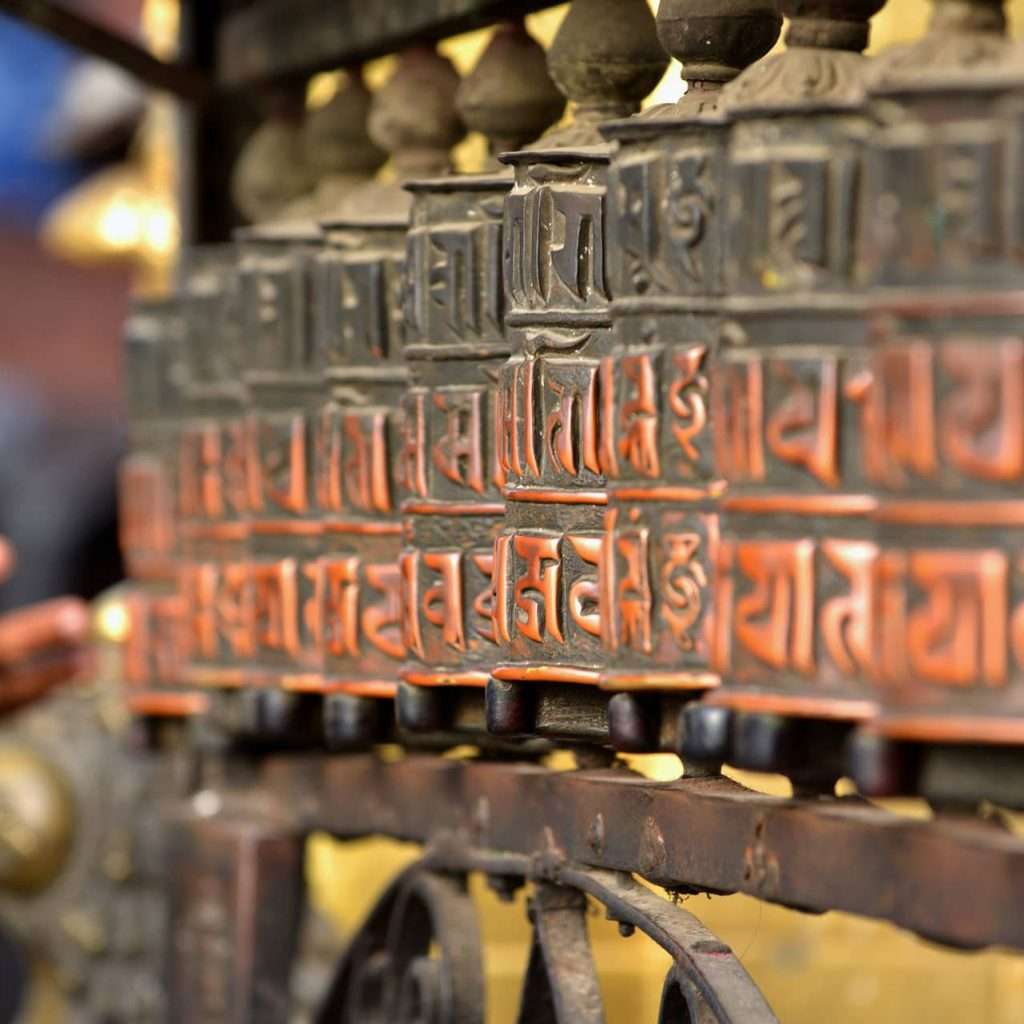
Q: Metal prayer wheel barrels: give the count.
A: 9